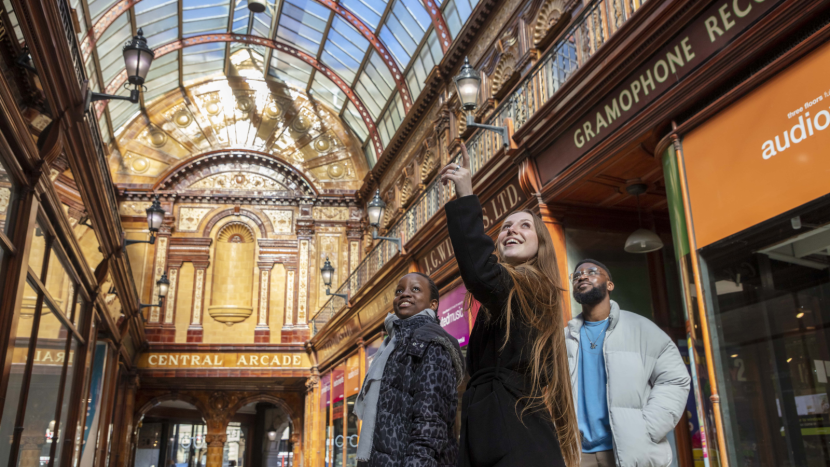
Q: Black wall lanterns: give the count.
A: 6